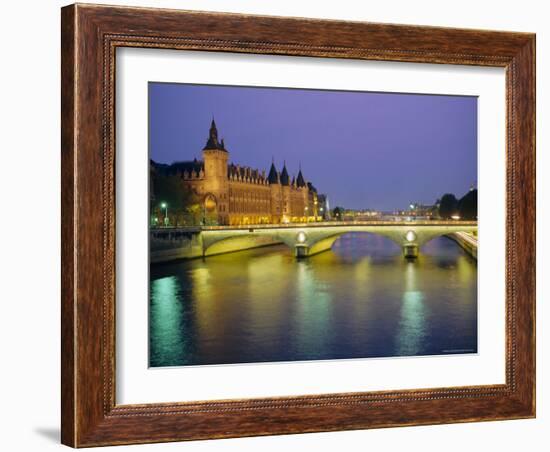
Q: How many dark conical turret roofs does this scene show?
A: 3